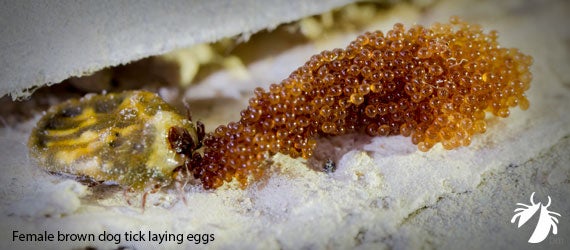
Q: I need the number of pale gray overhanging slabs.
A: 1